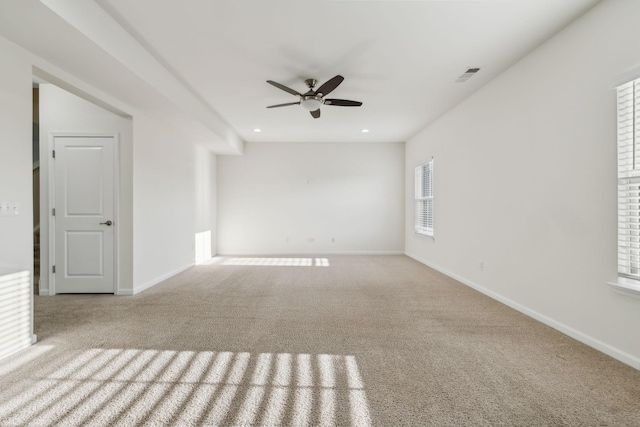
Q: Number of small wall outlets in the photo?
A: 4